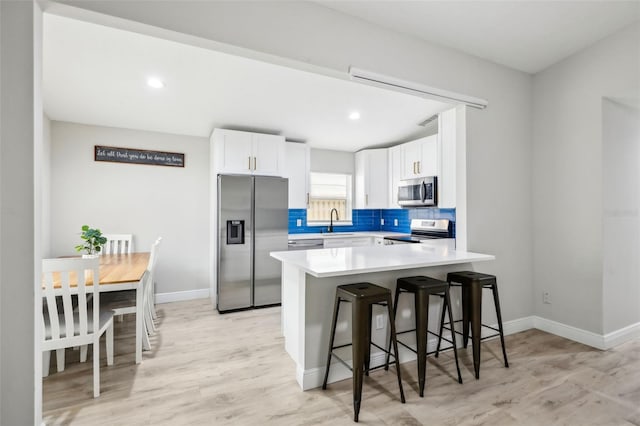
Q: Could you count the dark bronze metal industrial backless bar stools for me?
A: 3